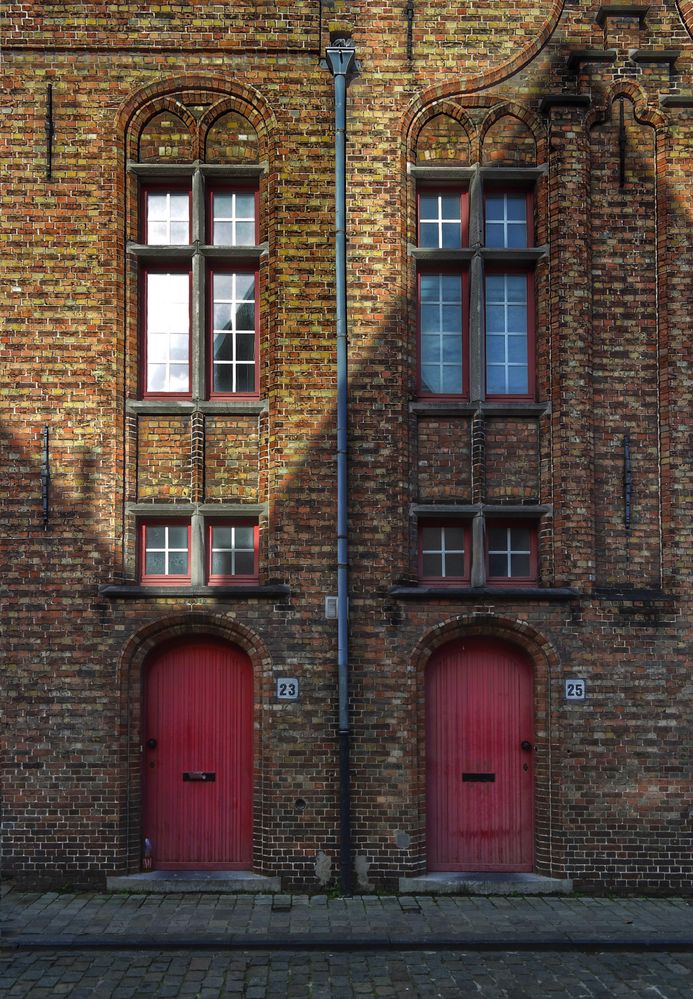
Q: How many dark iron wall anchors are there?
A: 5